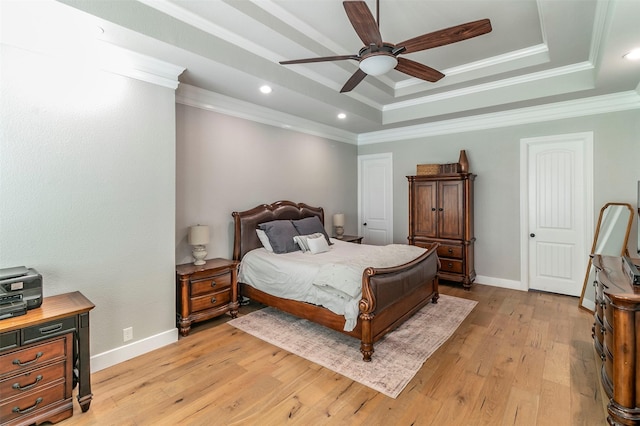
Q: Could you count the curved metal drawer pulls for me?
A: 3